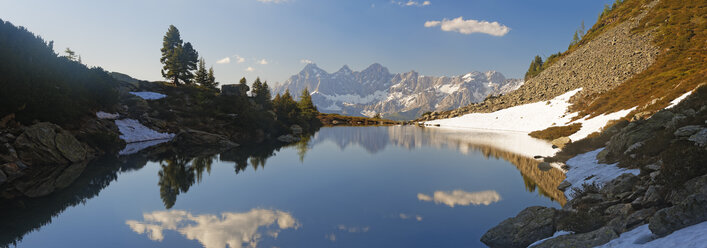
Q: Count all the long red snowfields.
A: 0